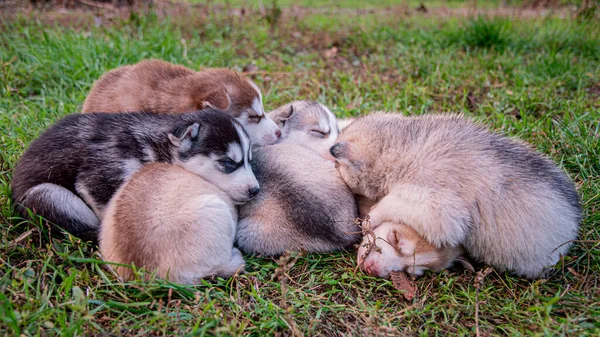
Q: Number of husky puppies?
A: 6